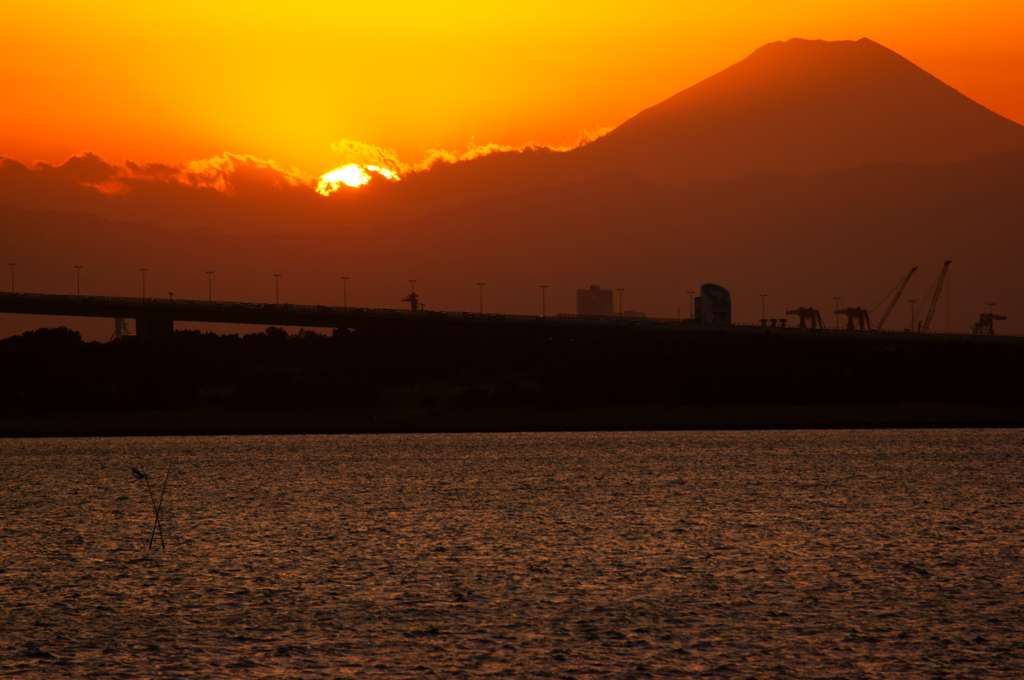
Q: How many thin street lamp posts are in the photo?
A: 15